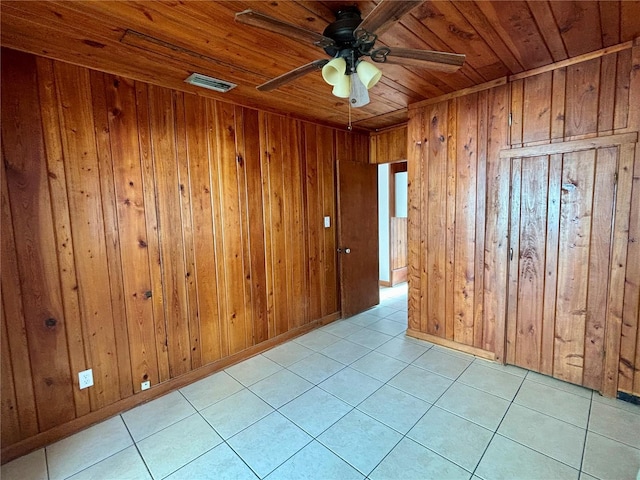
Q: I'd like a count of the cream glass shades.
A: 3